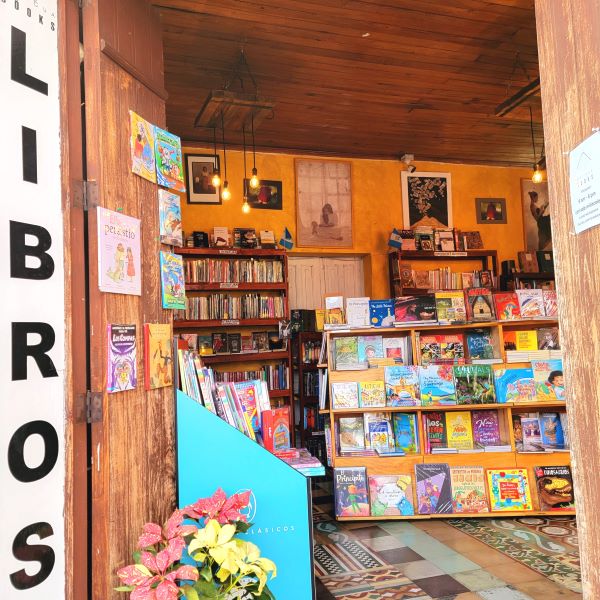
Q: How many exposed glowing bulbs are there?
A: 5